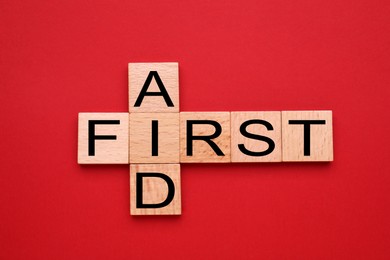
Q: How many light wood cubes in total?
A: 7